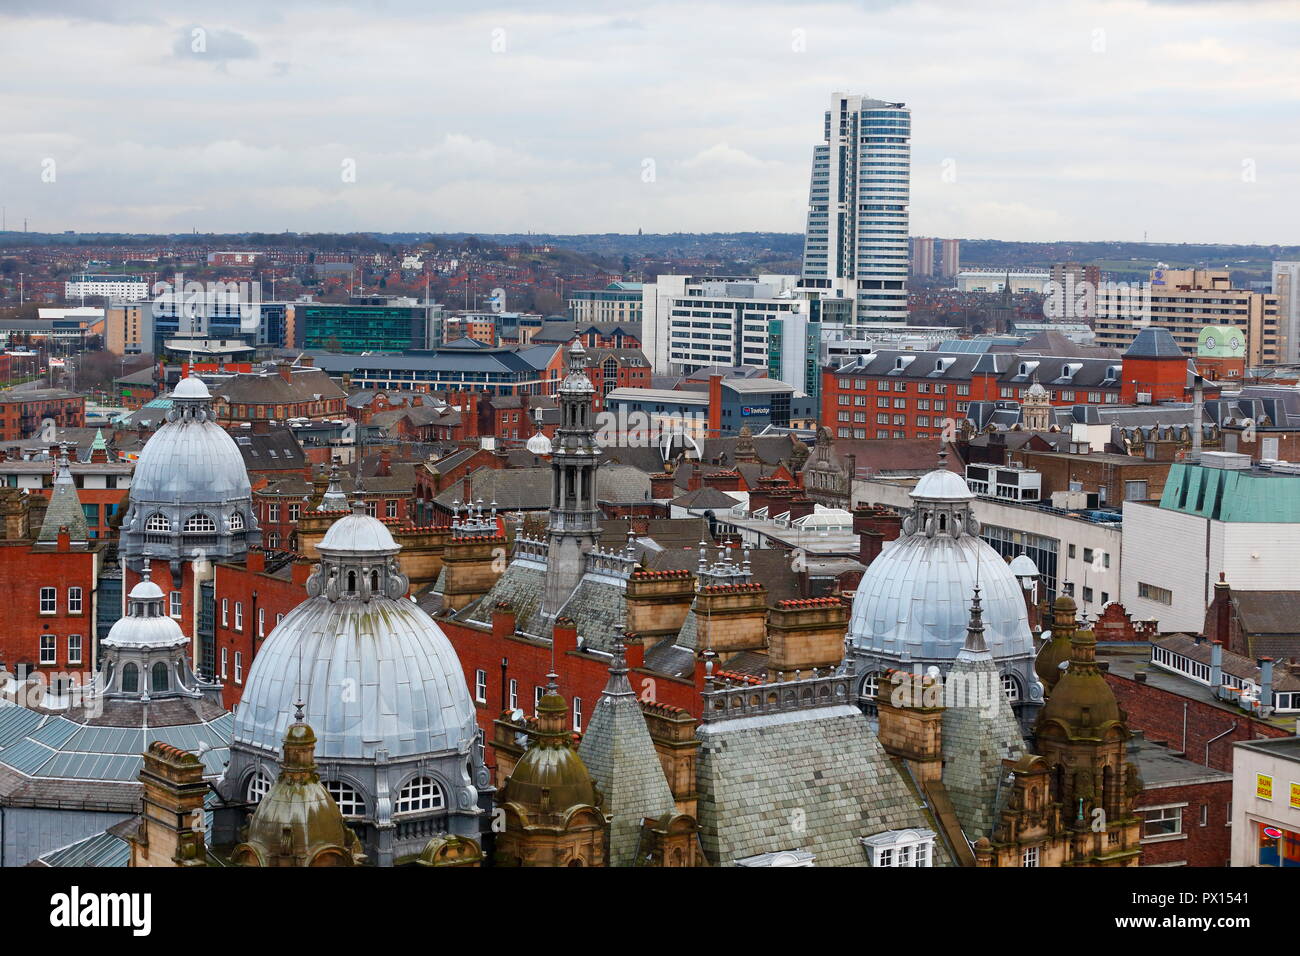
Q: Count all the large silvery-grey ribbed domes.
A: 3